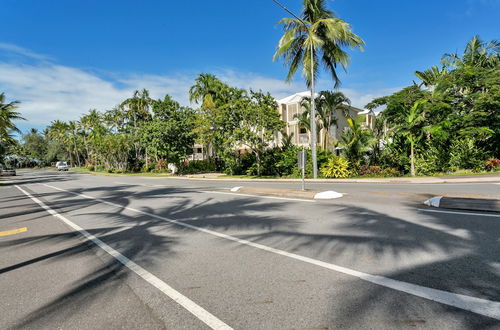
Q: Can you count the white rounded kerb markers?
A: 3